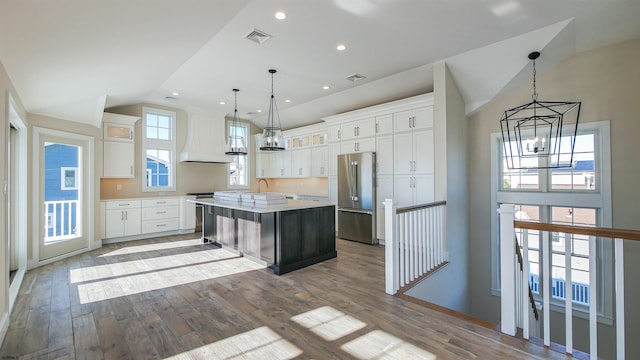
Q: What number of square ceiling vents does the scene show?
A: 2